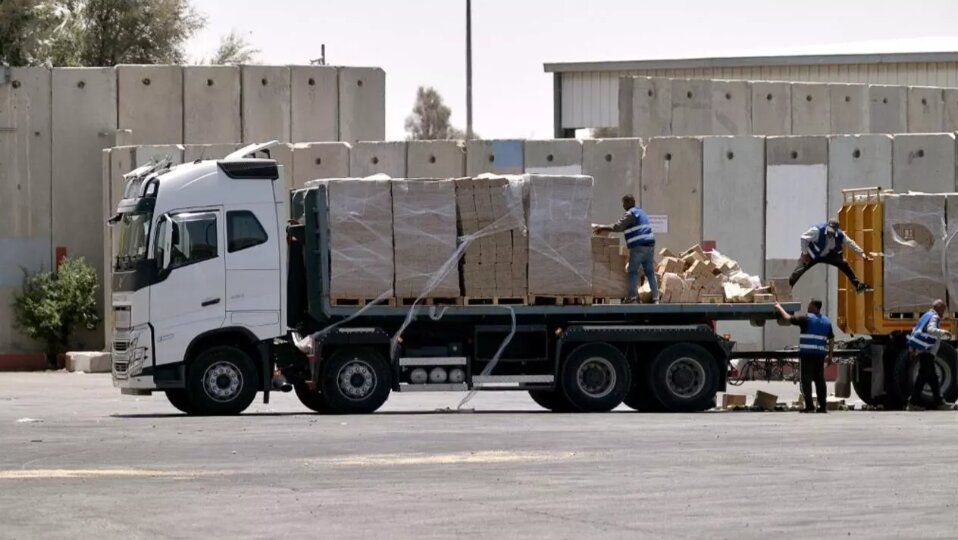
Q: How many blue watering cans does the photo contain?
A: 0